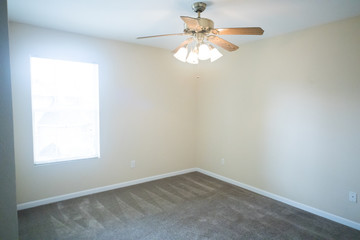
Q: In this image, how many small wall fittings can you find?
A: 3